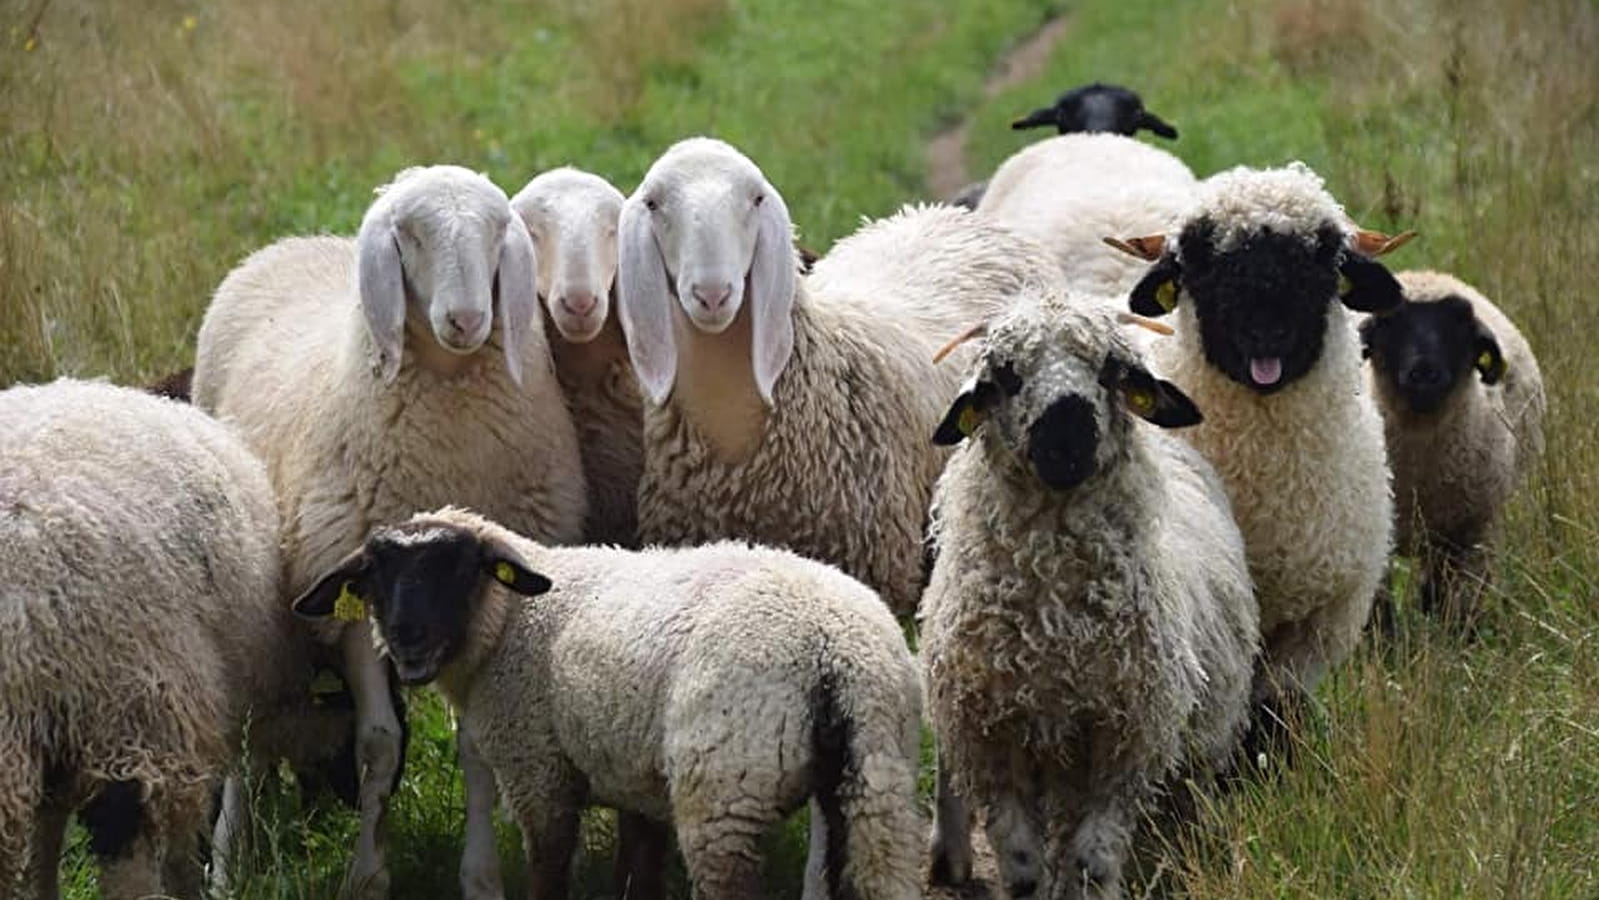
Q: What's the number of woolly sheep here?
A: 9